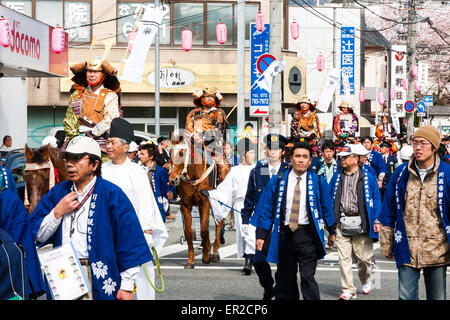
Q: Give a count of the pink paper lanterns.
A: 14